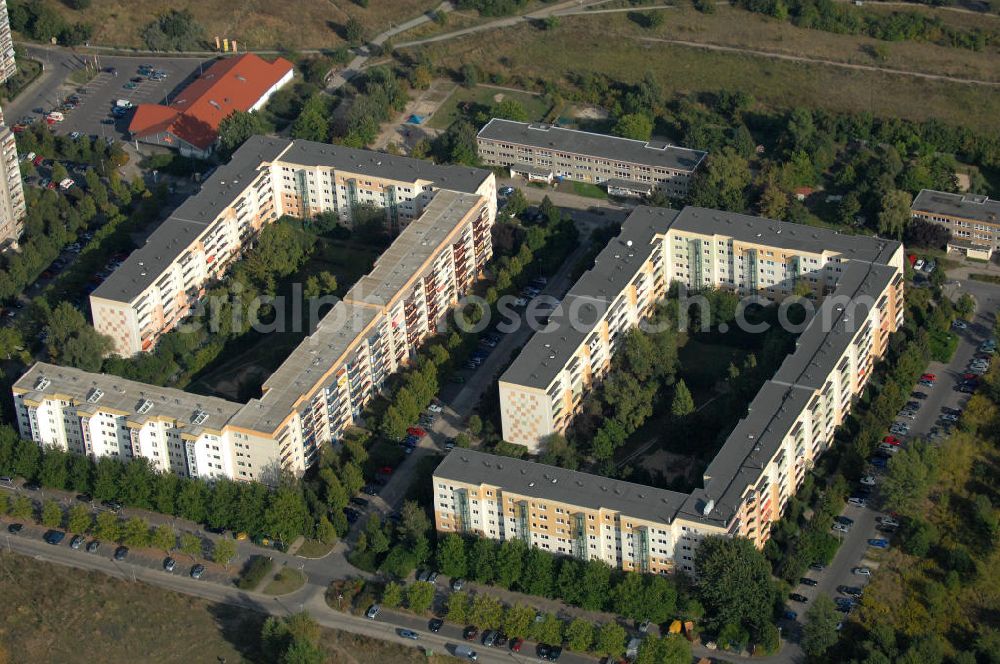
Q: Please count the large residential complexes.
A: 2